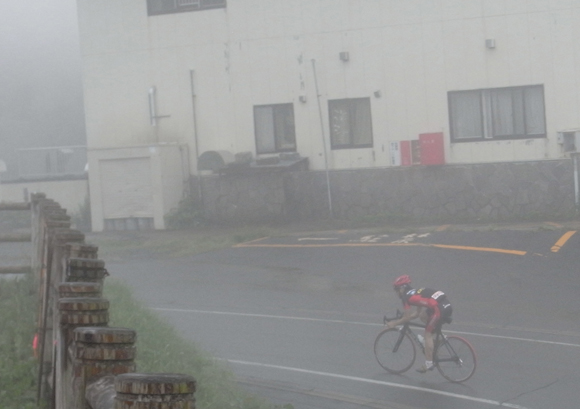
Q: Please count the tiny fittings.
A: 4